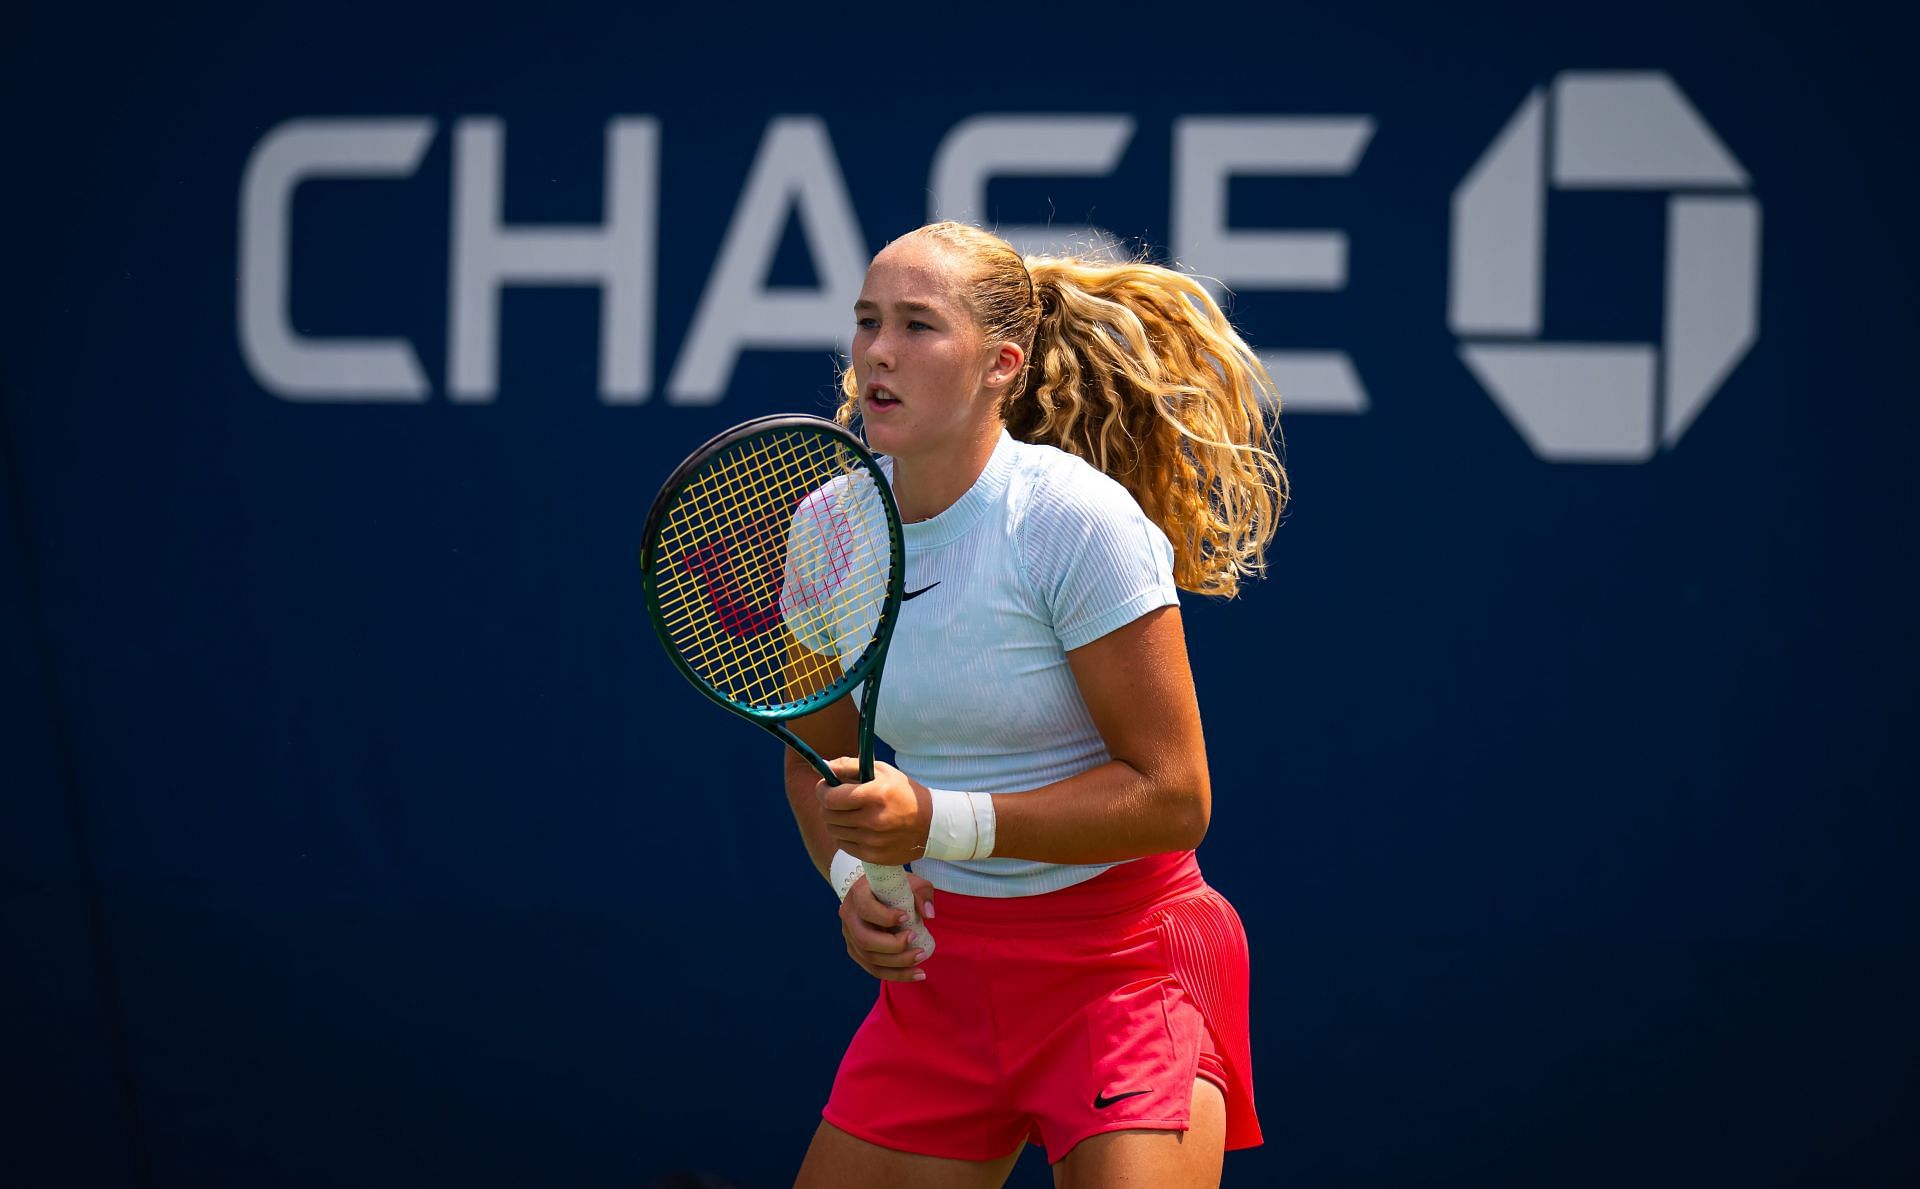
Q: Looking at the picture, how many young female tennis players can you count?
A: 1